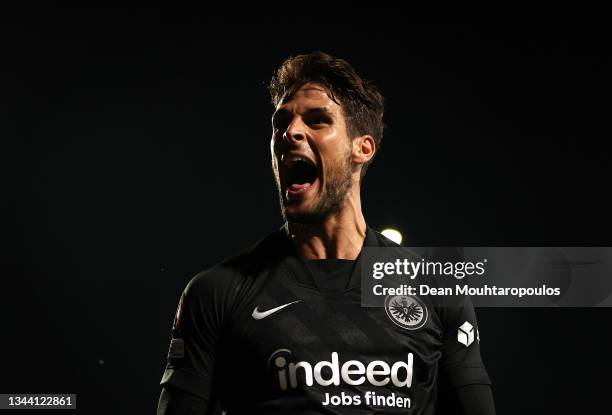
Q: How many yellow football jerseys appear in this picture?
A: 0